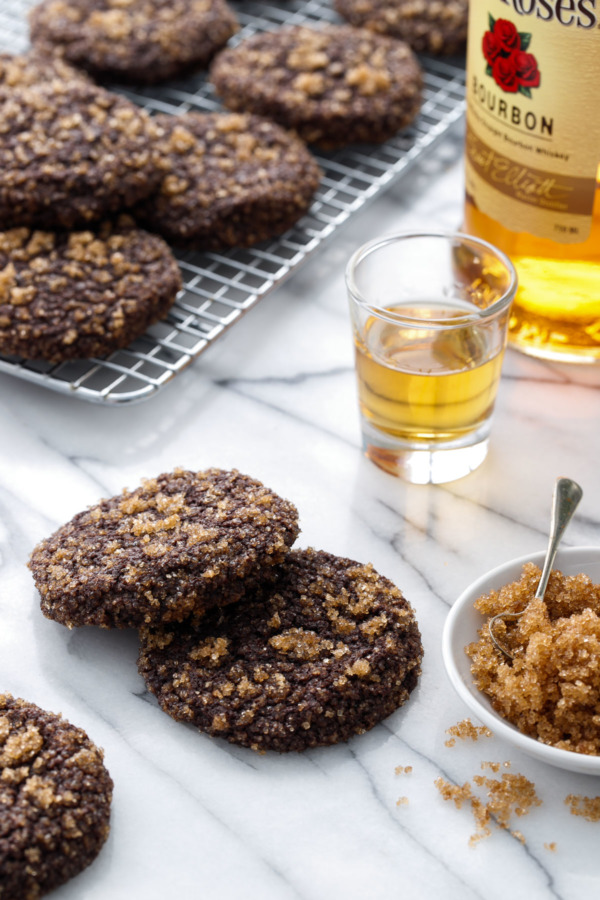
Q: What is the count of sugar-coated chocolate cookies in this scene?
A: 10